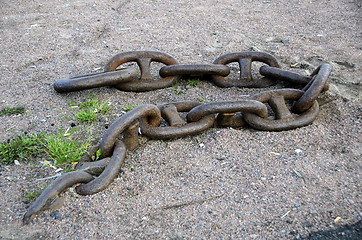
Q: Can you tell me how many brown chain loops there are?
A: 12